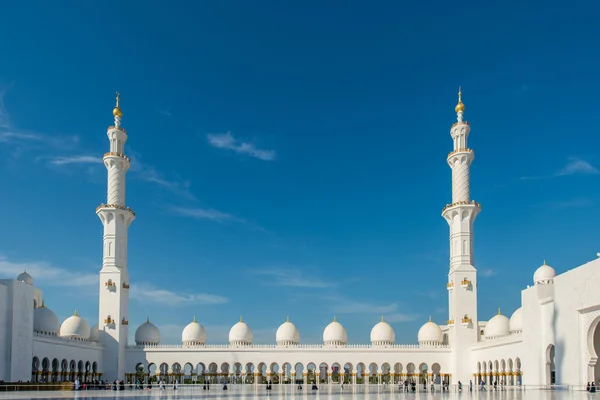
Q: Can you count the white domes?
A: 14